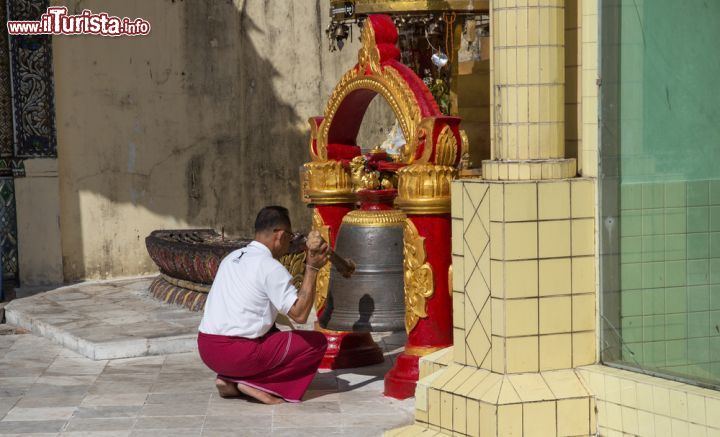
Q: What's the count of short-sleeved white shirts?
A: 1